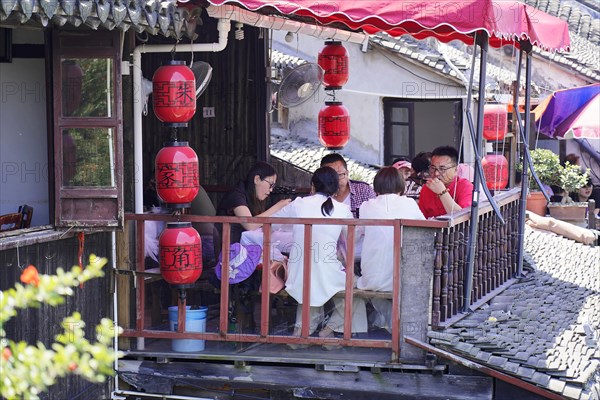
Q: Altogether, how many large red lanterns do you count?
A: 7